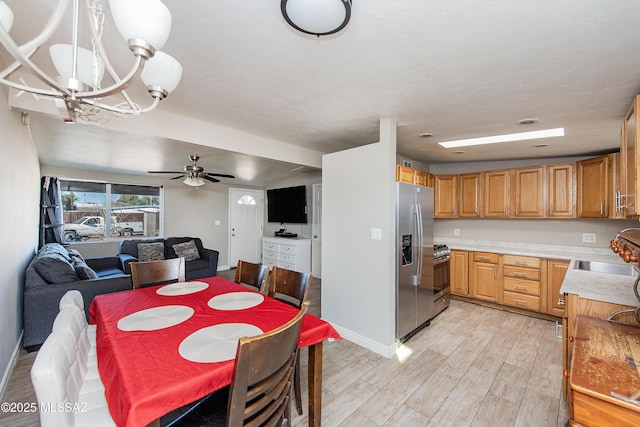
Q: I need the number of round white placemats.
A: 4